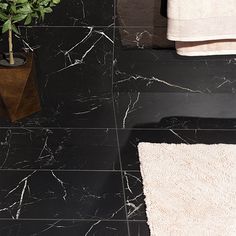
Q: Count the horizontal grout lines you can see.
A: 4